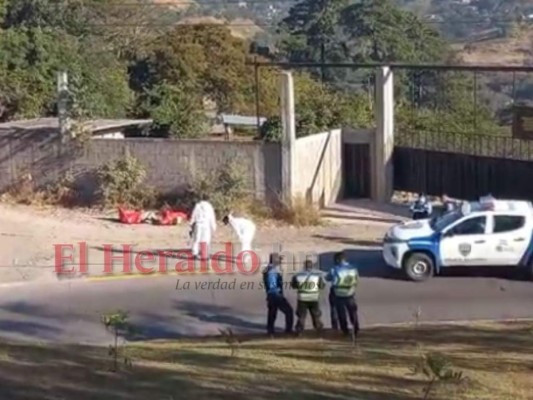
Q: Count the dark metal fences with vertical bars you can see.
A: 1